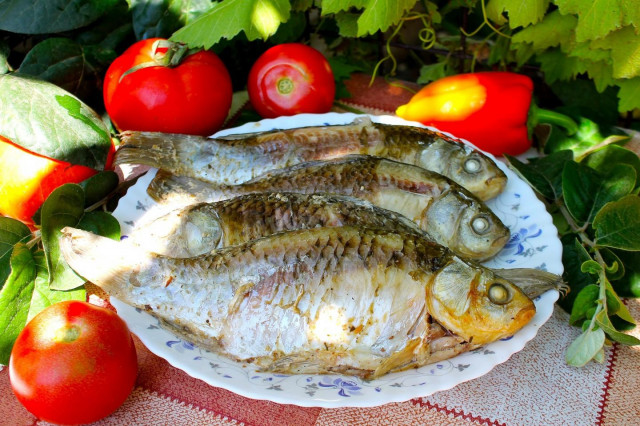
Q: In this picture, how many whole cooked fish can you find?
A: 4